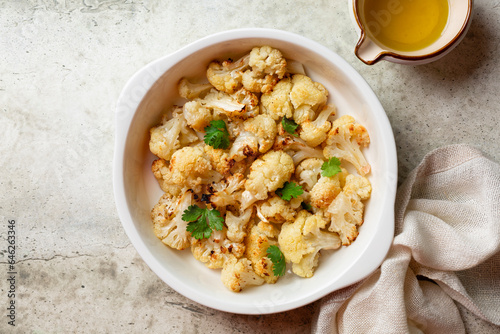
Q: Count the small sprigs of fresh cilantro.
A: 6